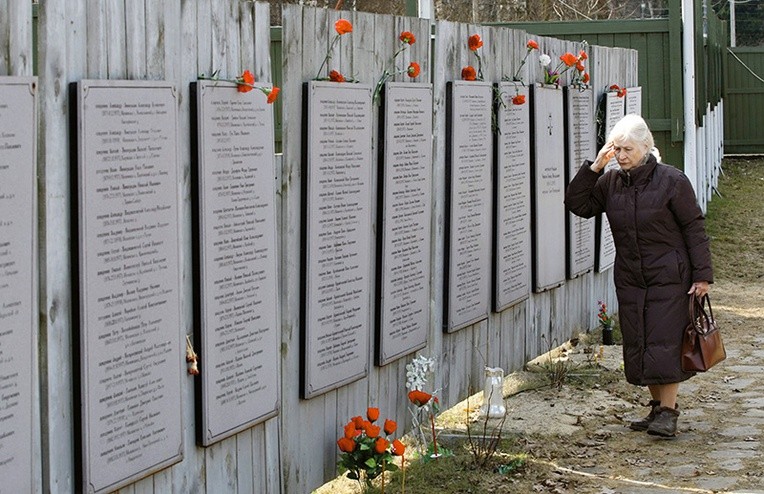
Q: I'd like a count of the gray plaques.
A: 11